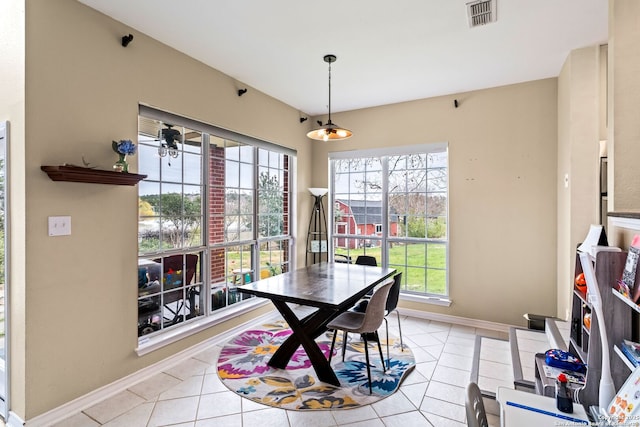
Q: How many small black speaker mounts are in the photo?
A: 5